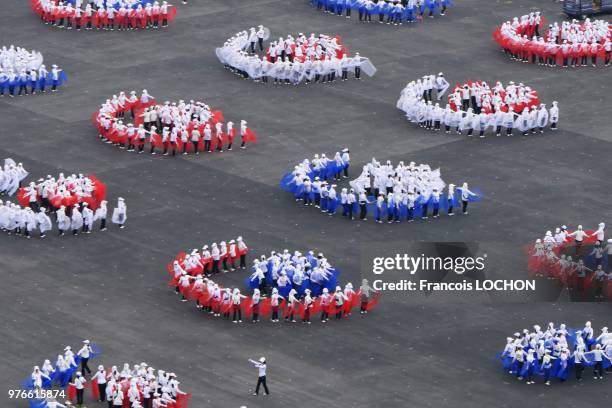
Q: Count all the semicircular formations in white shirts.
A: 3